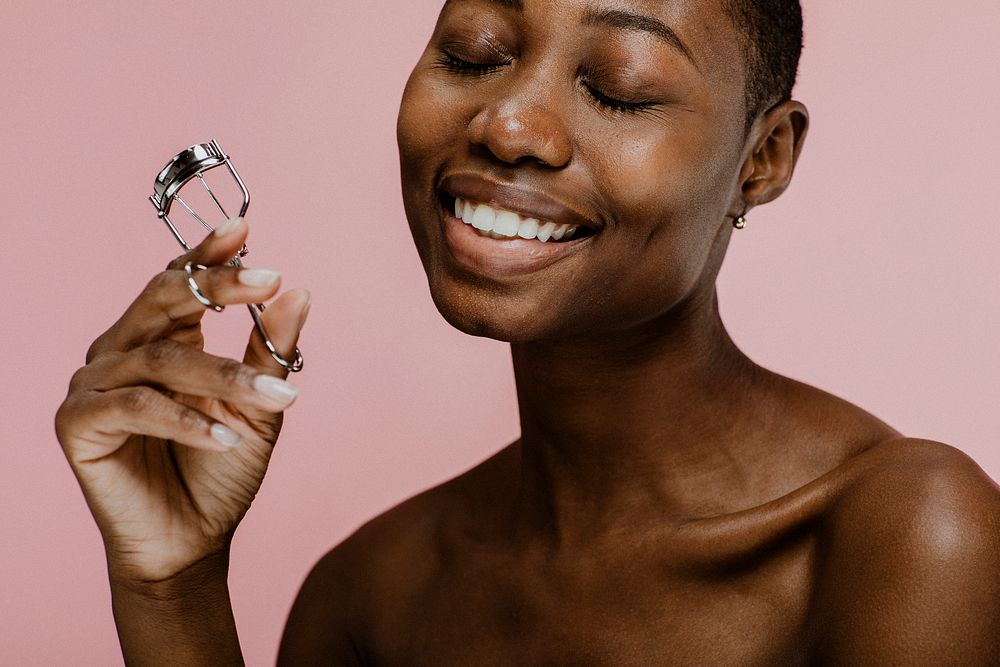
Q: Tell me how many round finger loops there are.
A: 2